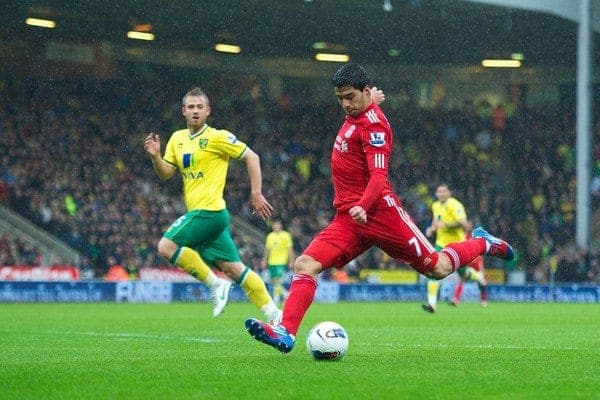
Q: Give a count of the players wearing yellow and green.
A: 3